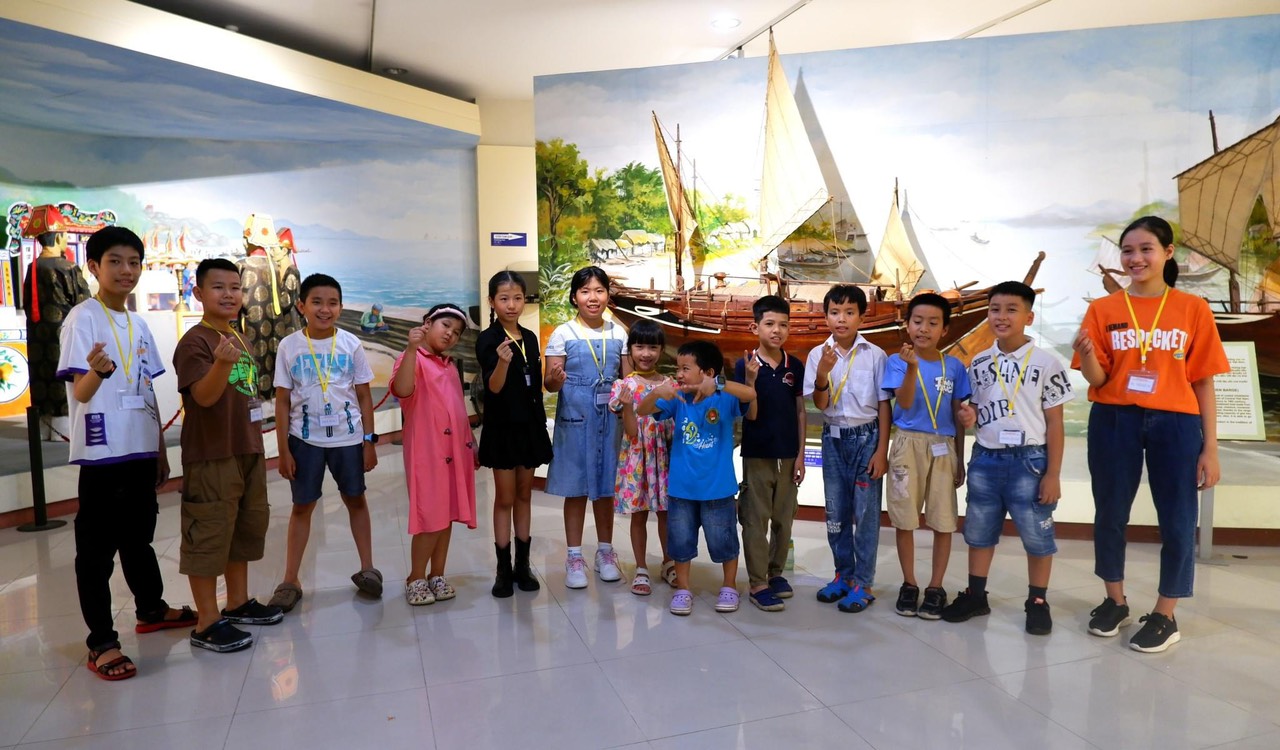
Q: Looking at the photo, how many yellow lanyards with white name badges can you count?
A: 9